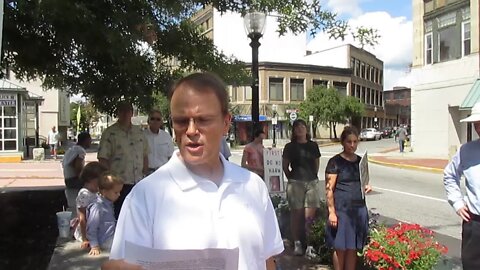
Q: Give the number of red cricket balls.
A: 0